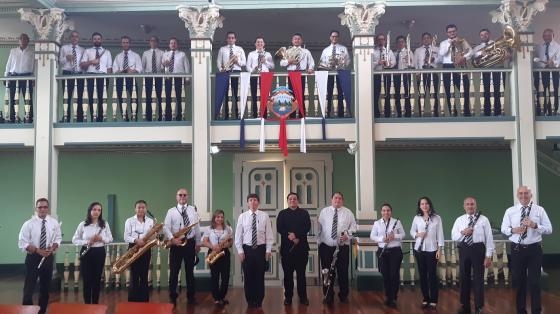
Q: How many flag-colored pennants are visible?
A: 6